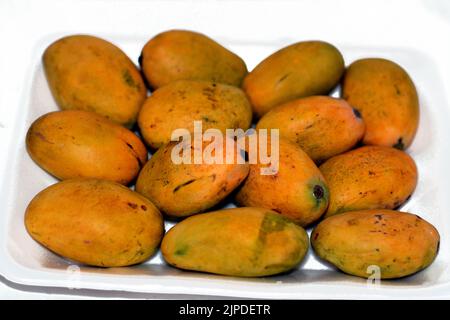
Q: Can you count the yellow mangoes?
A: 13